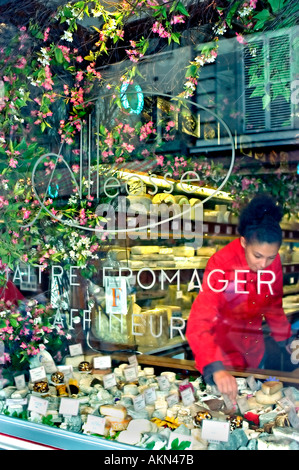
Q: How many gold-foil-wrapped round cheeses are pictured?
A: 5